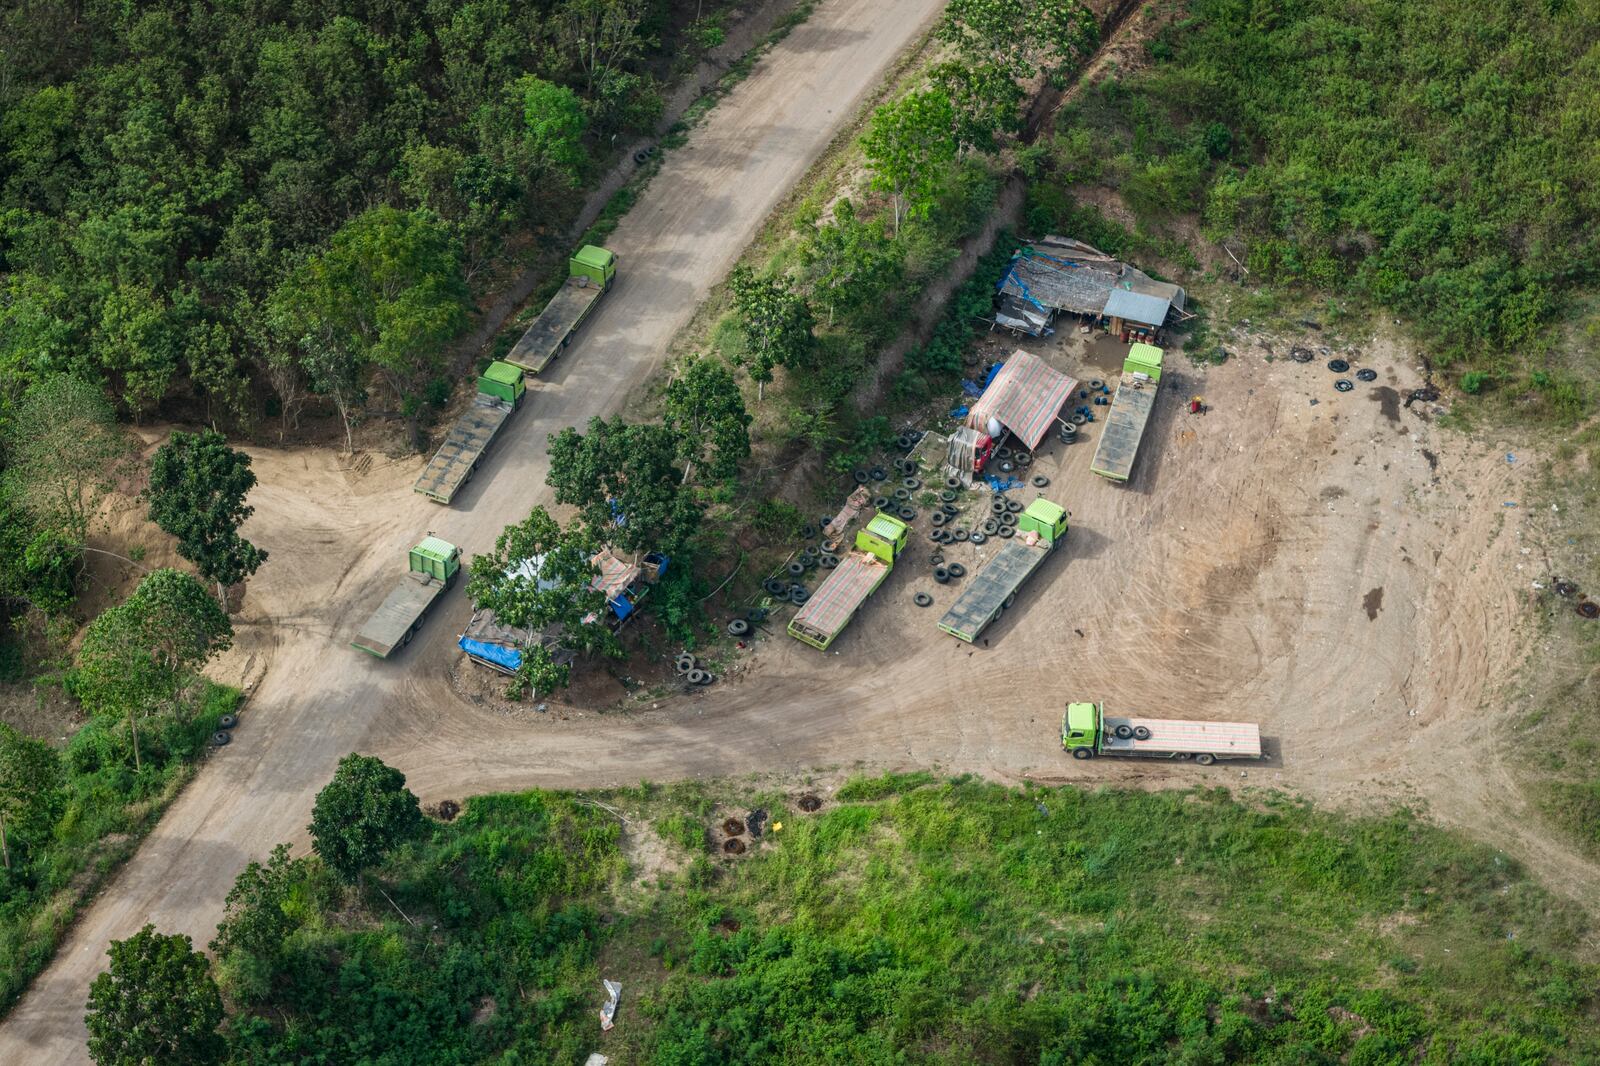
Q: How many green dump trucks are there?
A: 7